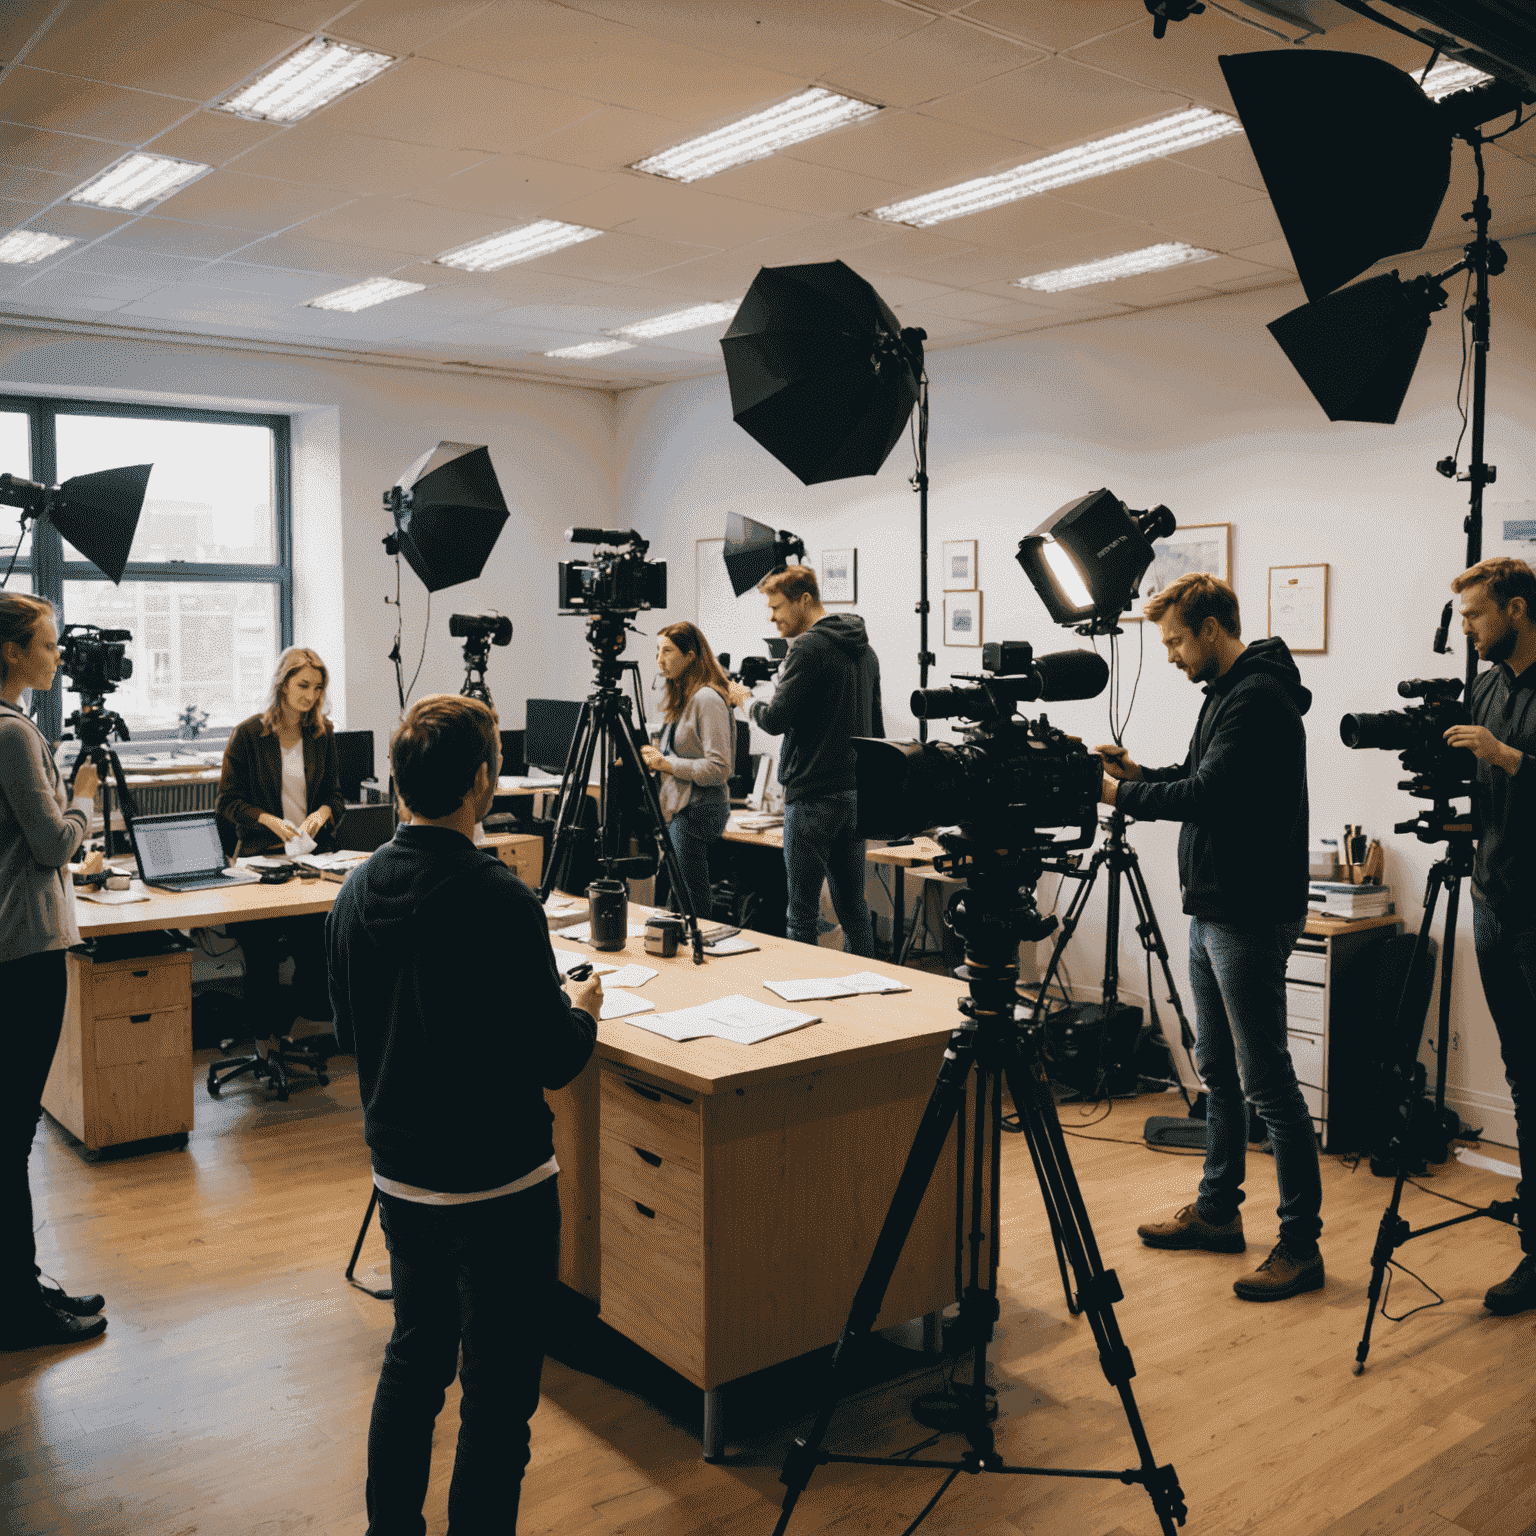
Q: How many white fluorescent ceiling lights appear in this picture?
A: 11